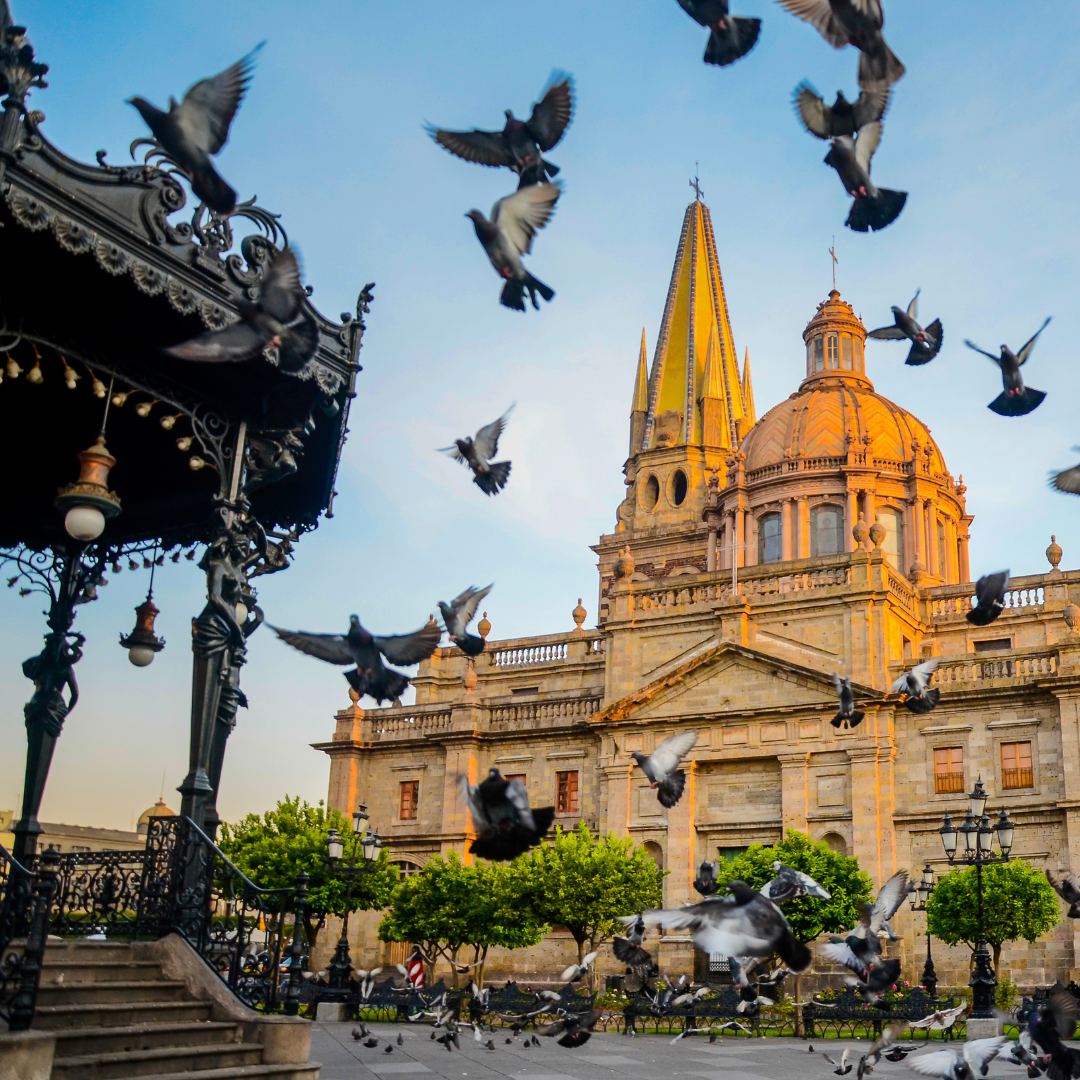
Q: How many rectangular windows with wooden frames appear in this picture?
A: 5